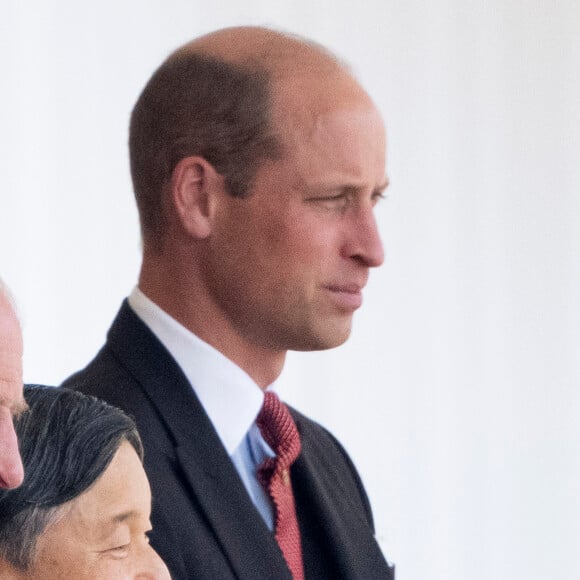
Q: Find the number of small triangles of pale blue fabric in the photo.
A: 1